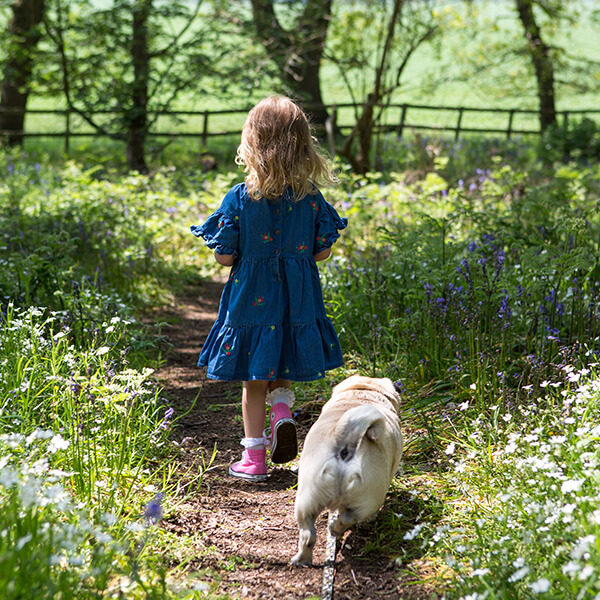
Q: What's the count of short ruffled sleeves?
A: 2